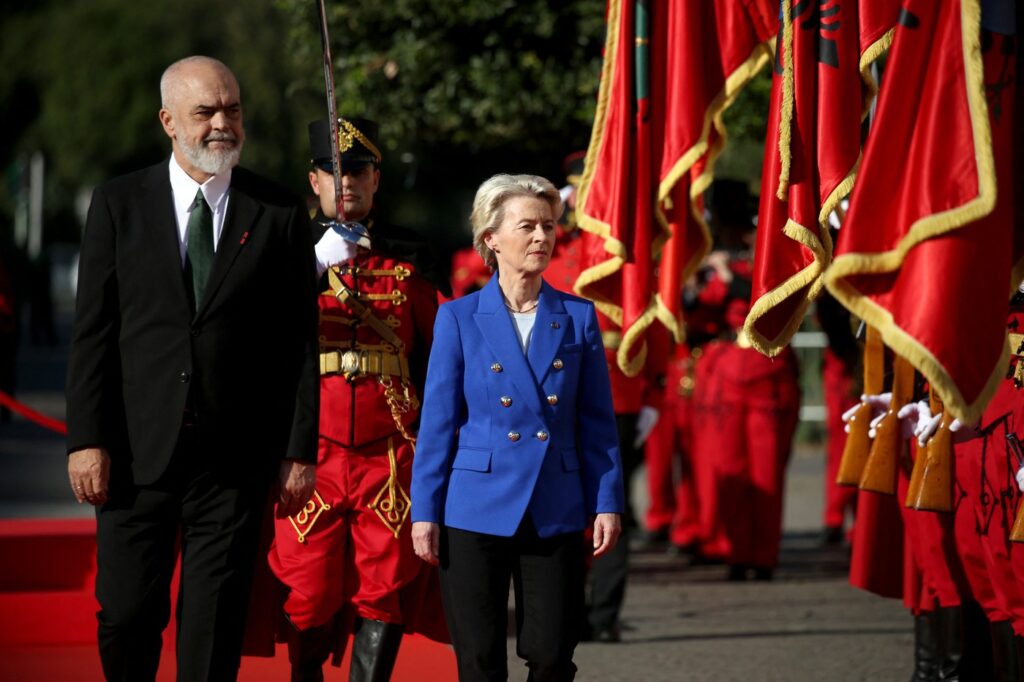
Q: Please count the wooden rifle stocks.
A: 5